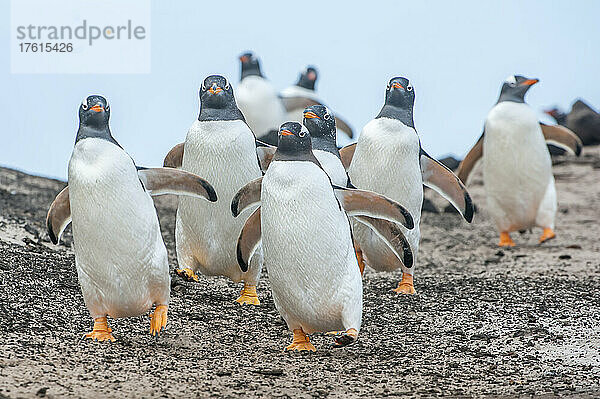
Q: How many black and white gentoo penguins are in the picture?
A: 8